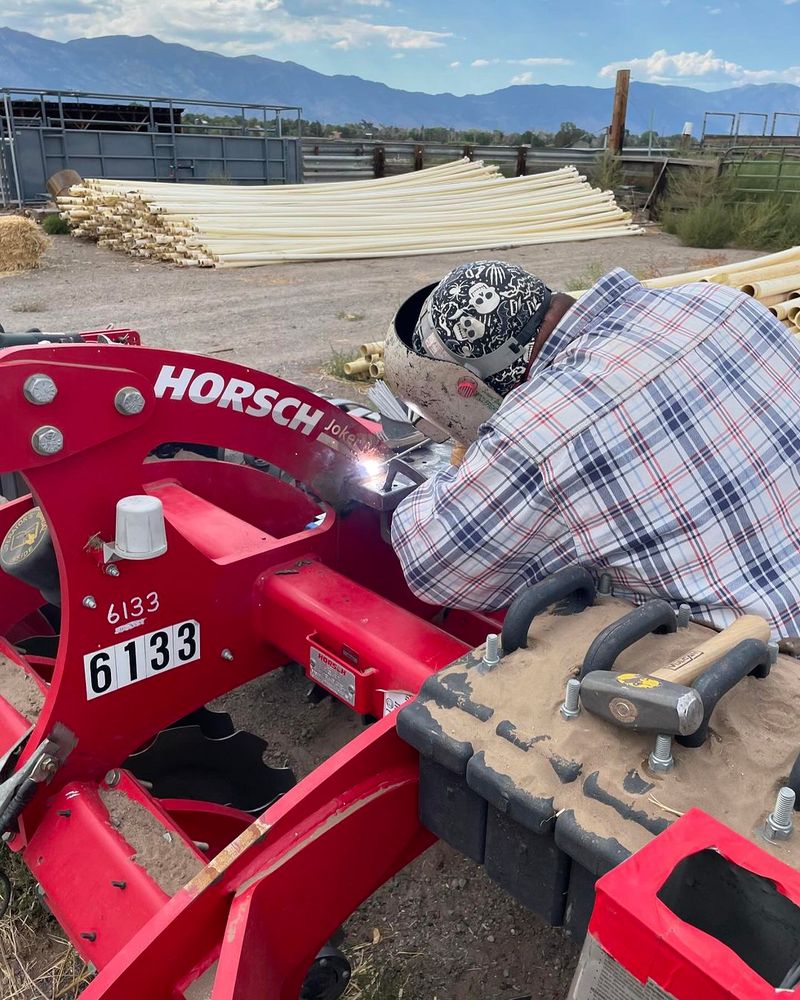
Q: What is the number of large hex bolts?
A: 3